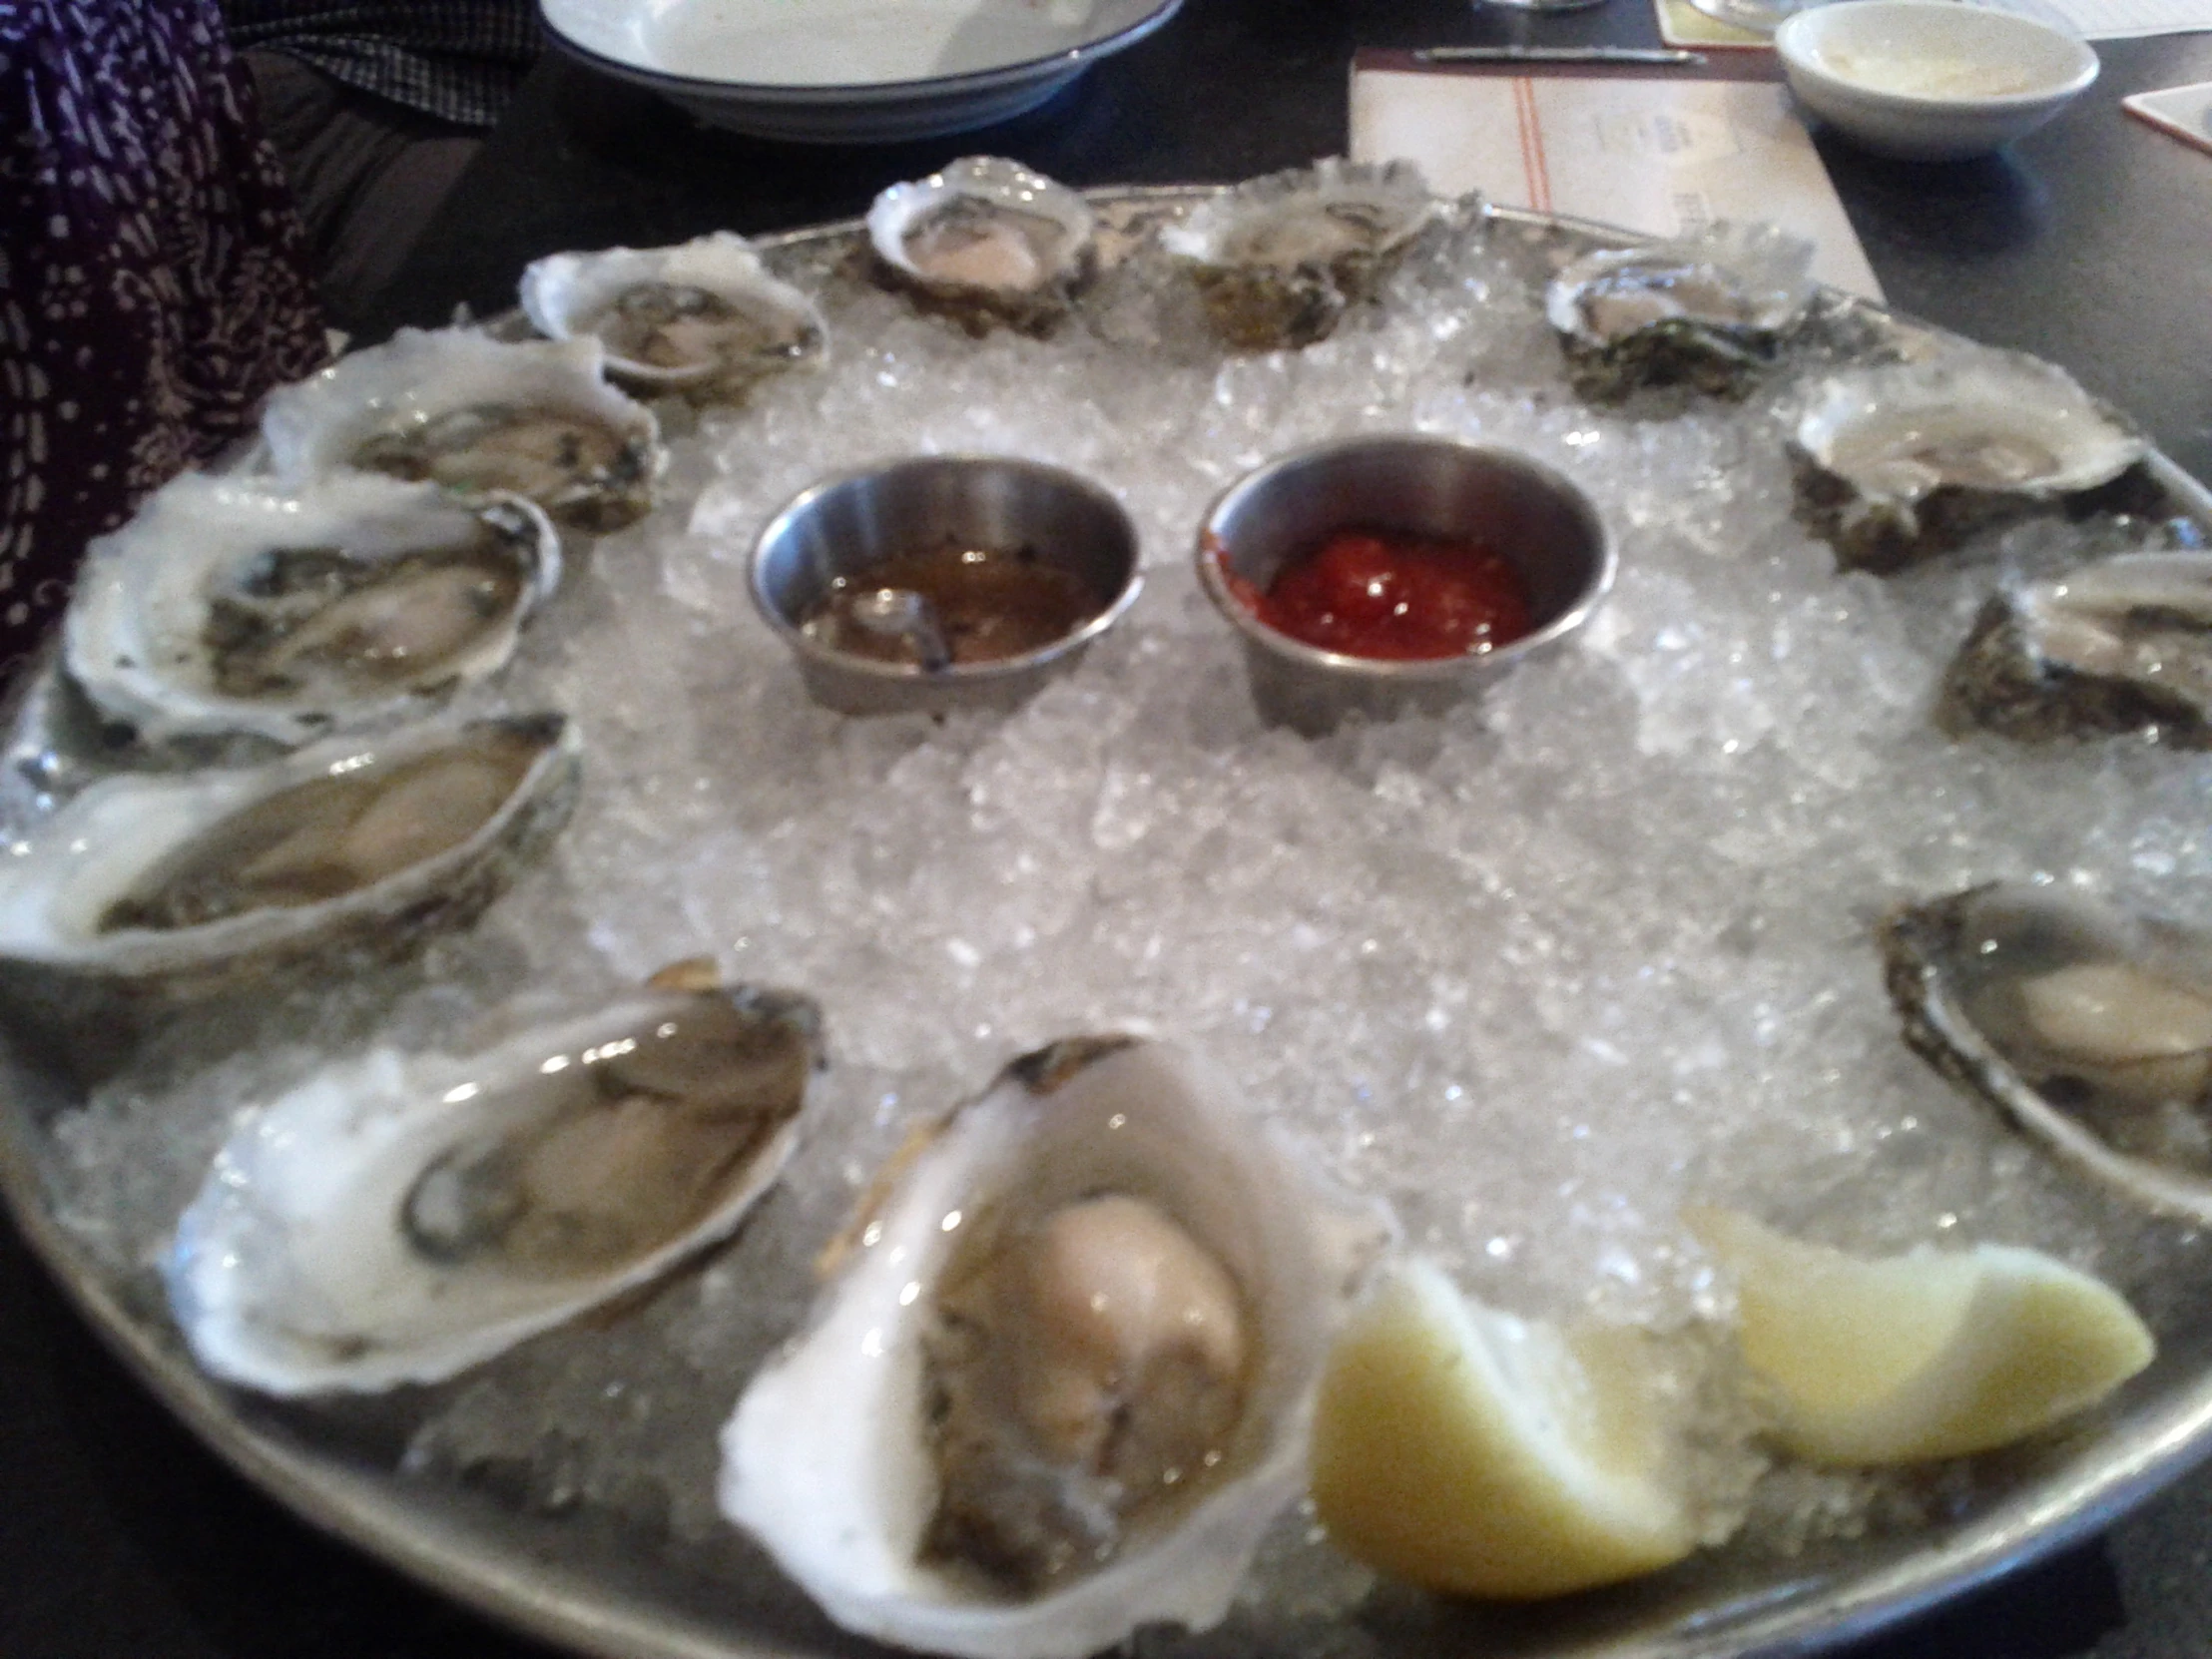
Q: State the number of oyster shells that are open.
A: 12